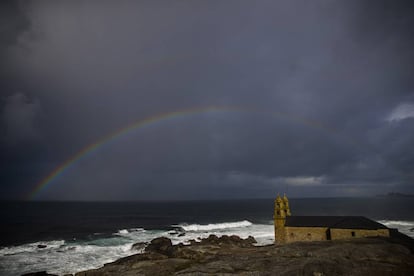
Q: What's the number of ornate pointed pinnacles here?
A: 2